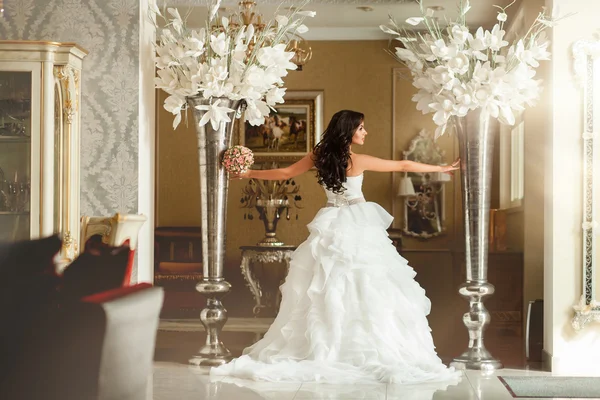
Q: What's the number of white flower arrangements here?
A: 2